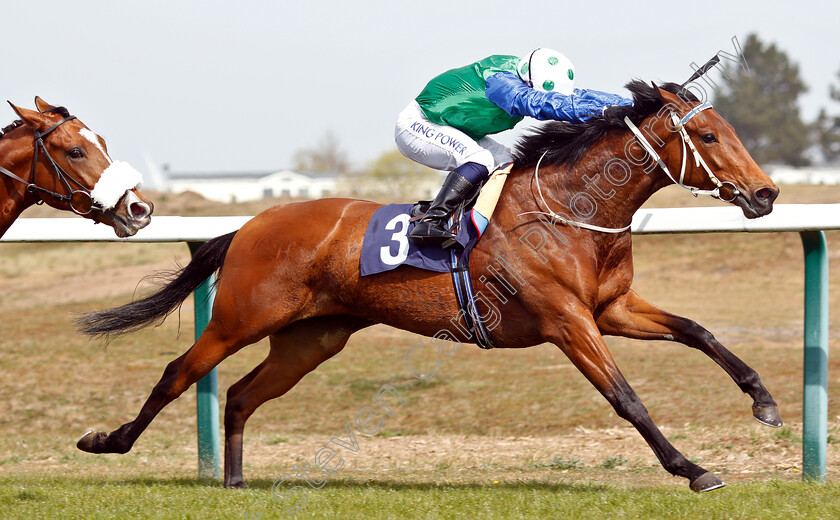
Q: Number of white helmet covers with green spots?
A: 1